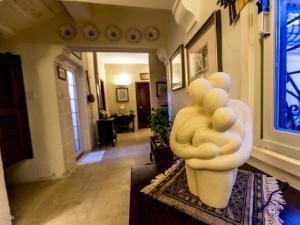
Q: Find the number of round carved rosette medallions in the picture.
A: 5